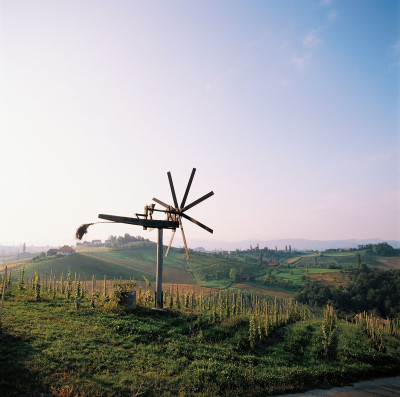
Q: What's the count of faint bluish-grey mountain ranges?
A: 1